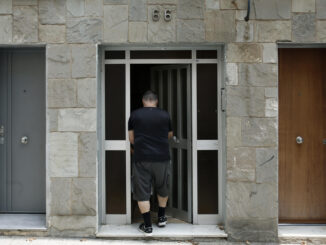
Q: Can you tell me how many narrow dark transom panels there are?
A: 3